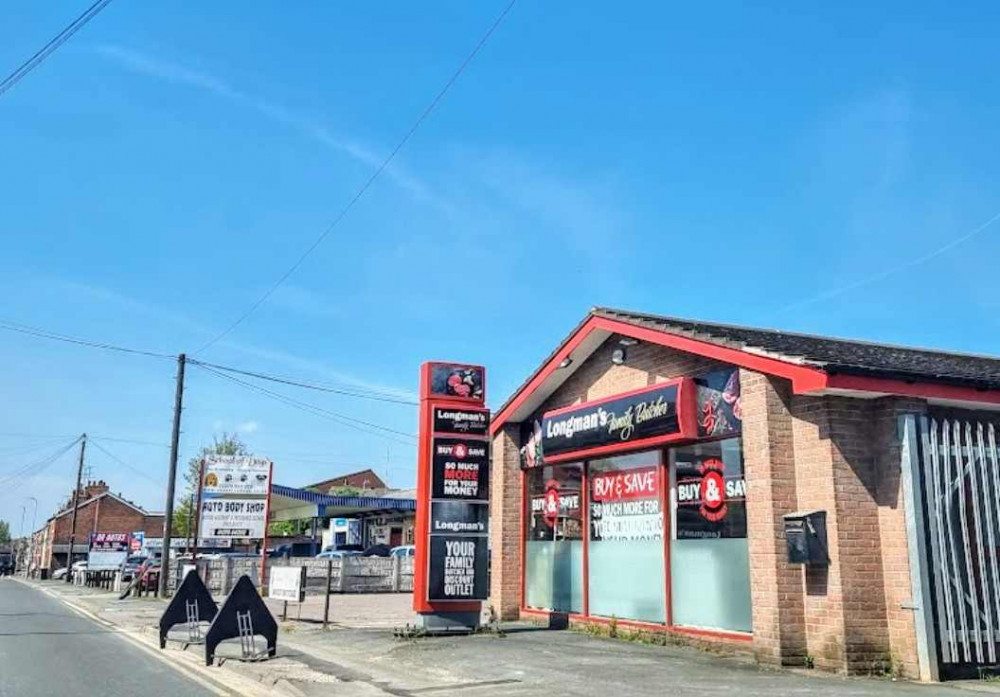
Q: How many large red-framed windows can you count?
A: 3